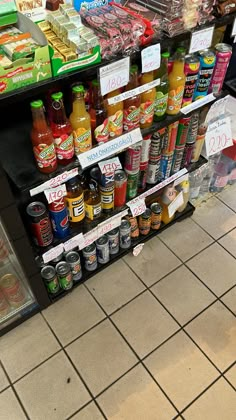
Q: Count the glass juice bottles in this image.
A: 9